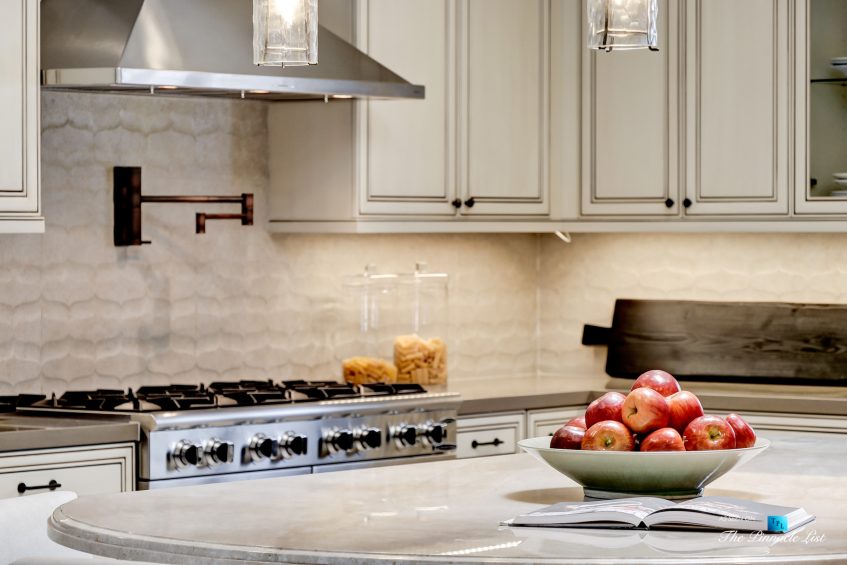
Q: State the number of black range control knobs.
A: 8